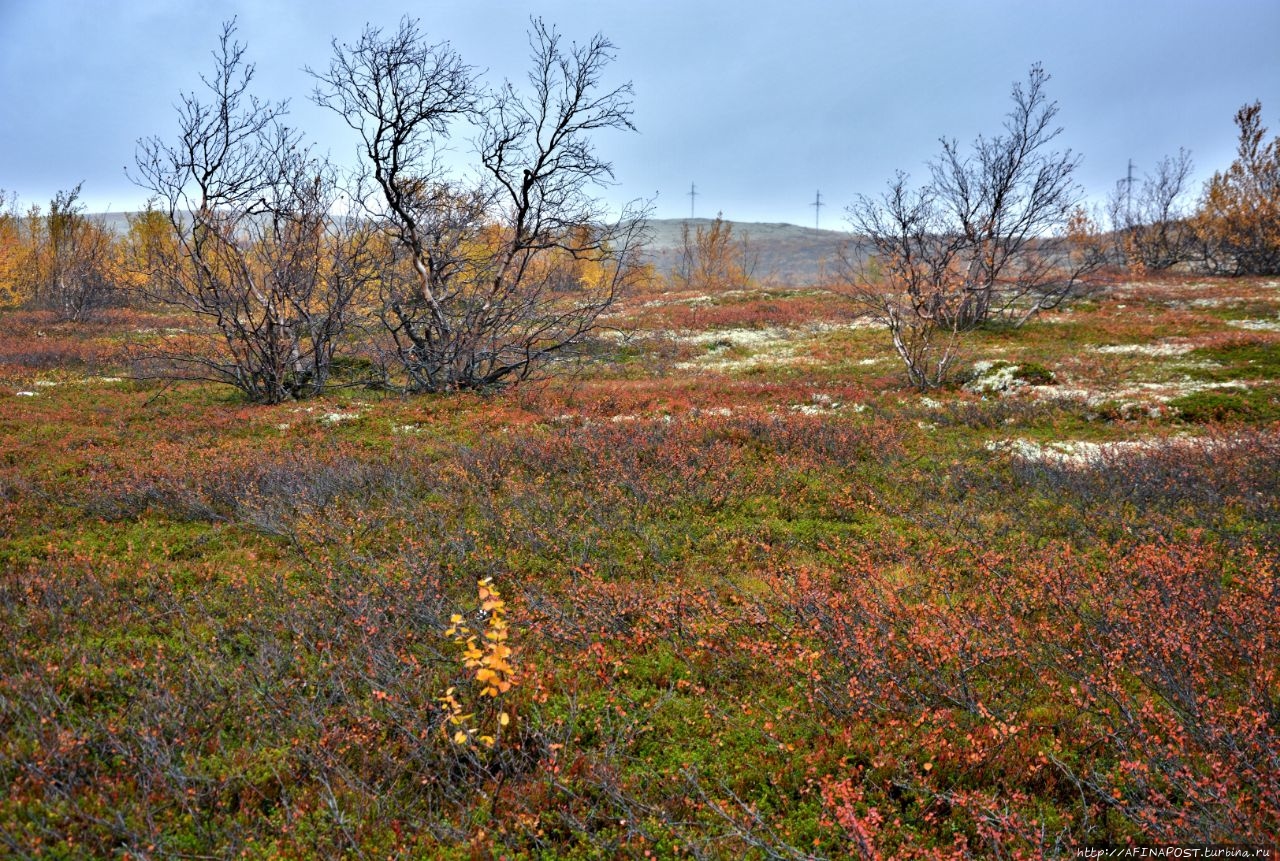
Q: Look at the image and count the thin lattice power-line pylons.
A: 3